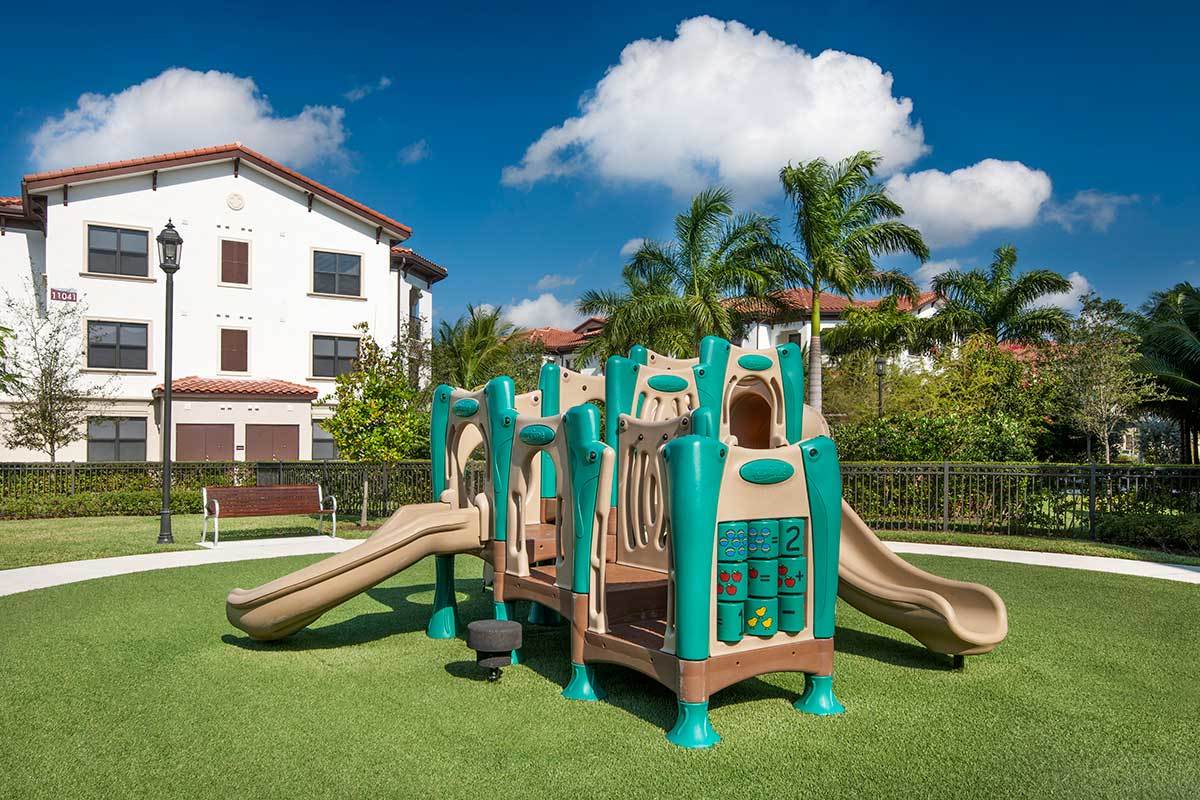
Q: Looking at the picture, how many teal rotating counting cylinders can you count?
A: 9